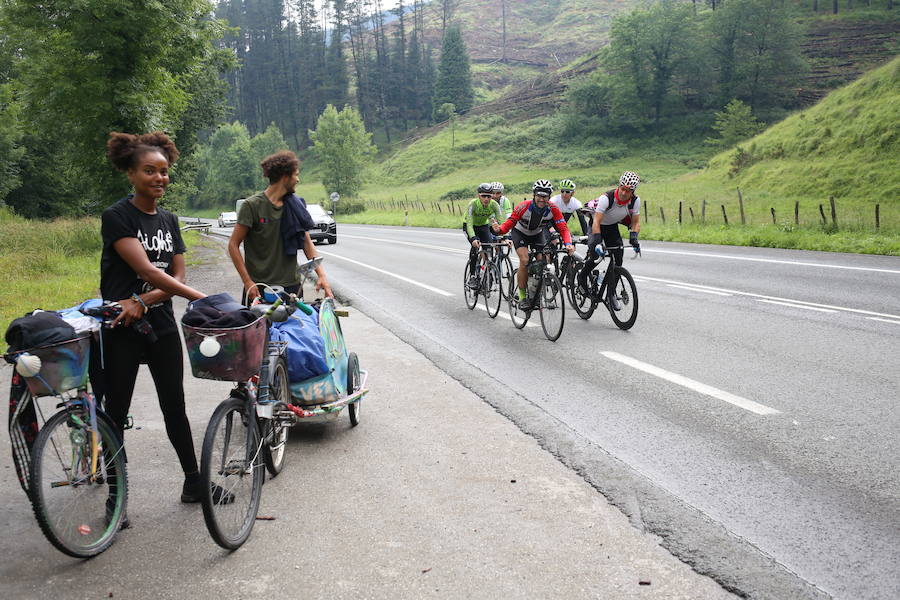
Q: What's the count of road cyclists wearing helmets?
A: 5